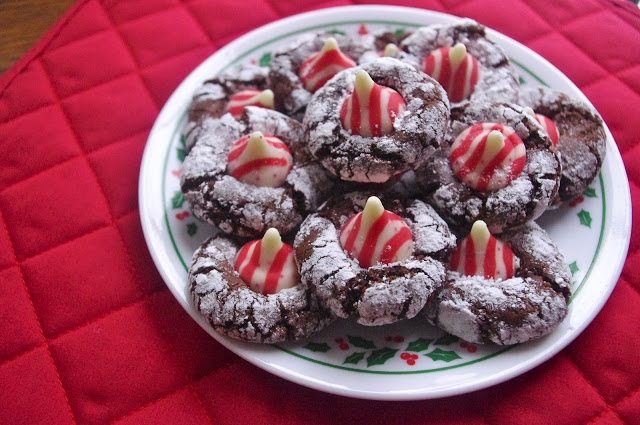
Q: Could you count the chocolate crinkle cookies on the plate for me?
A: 11